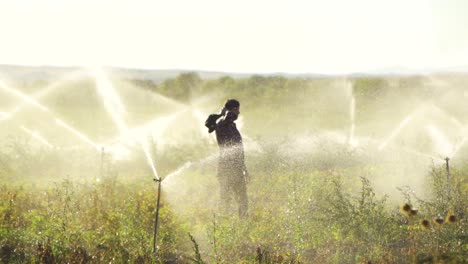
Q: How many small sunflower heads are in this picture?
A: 5